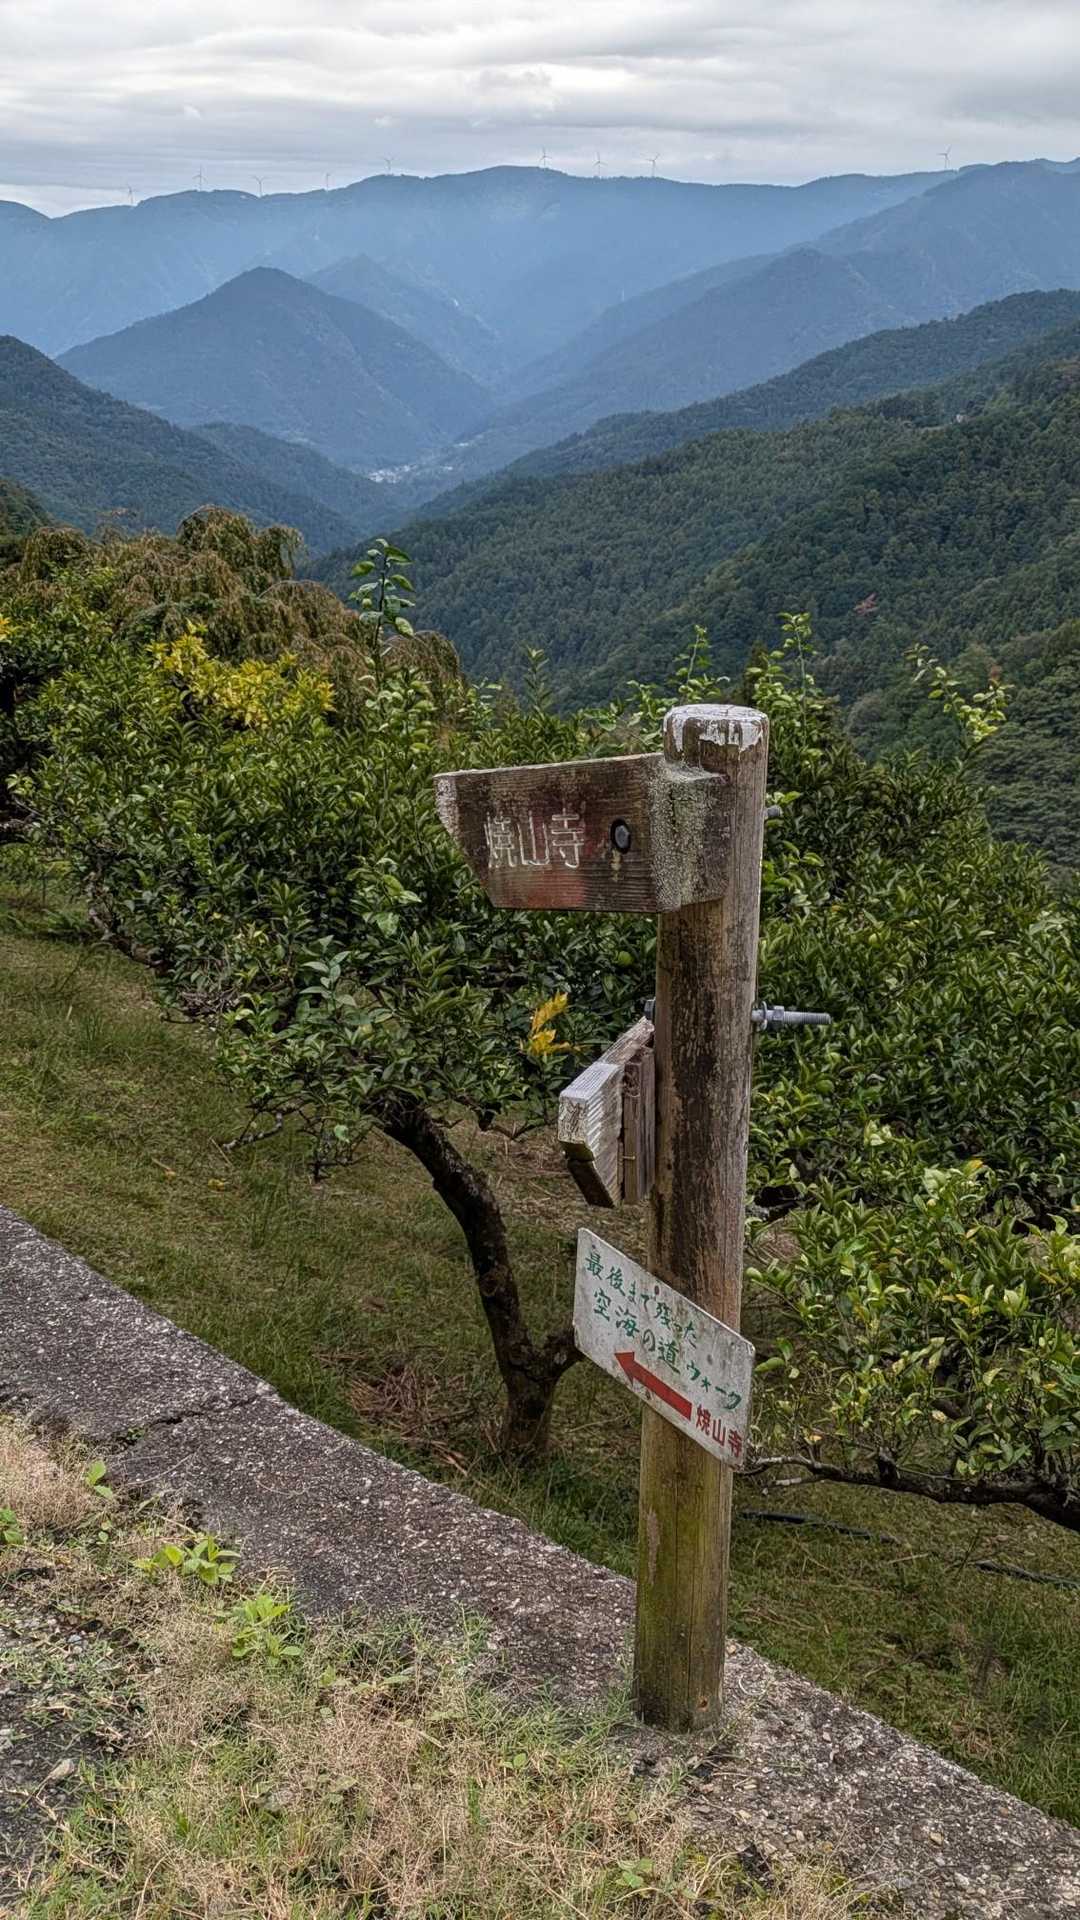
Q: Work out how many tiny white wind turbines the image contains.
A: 9